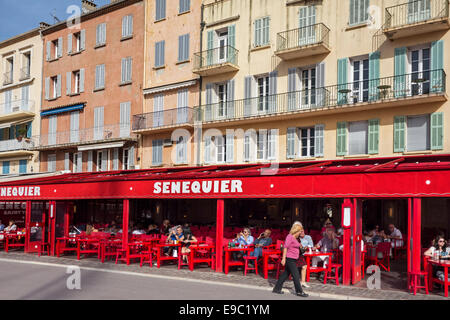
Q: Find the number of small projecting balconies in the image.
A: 3